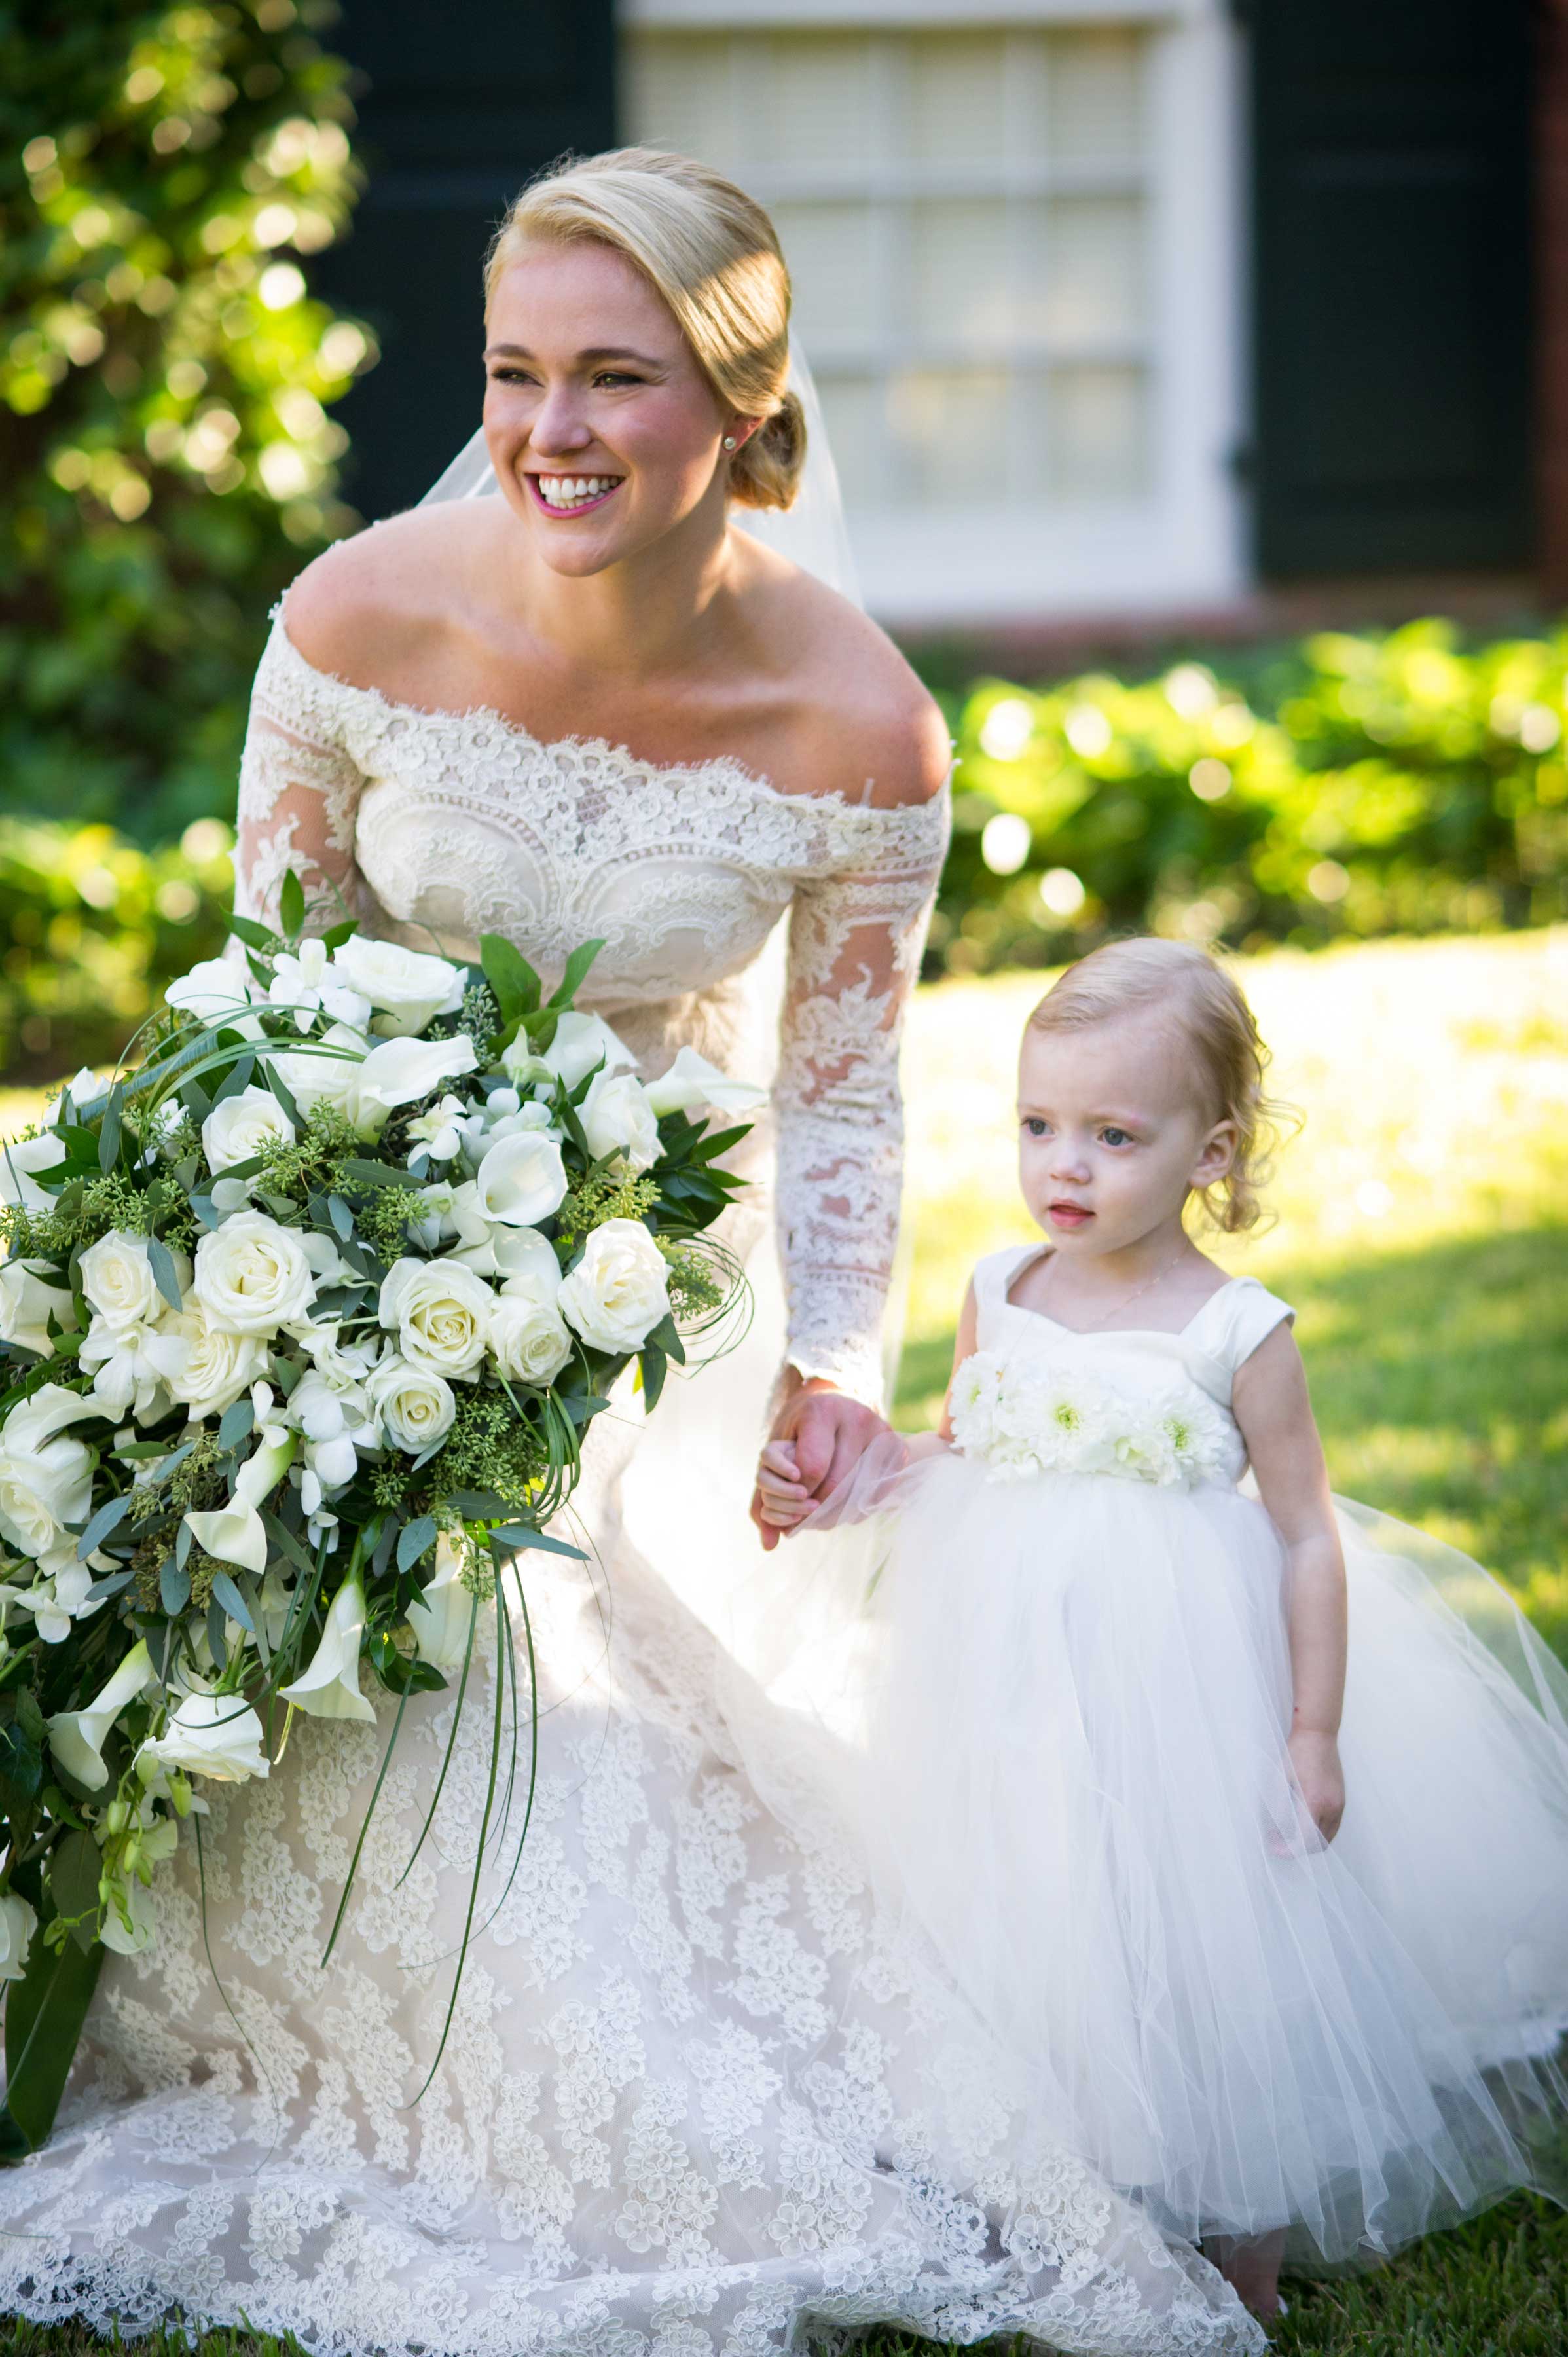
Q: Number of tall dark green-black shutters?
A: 2